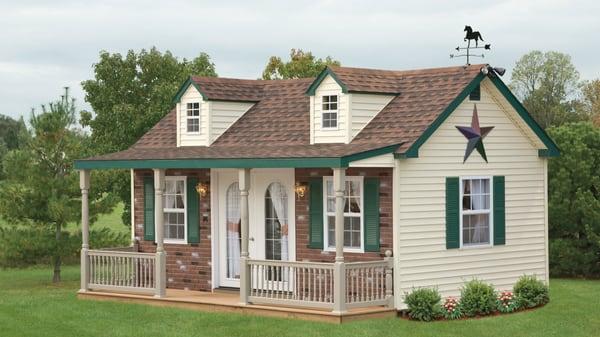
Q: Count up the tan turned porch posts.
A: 4